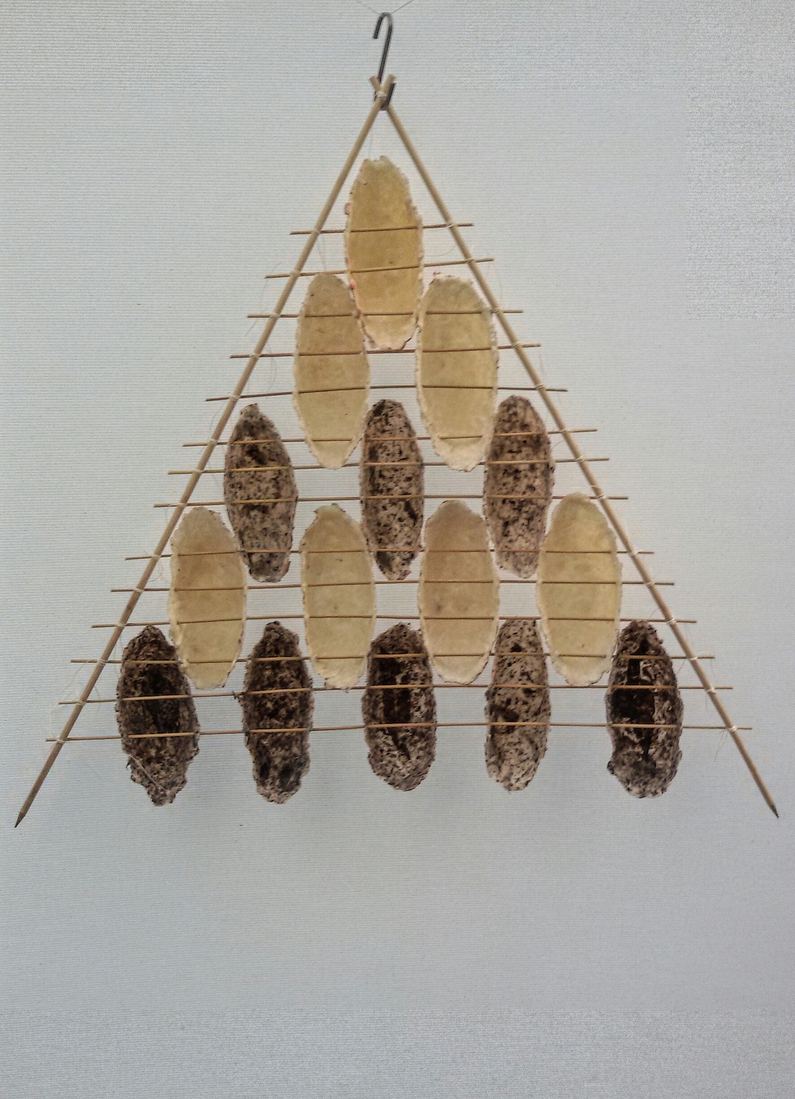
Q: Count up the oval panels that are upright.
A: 15